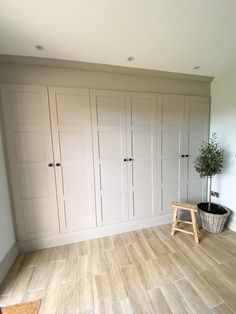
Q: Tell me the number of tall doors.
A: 6